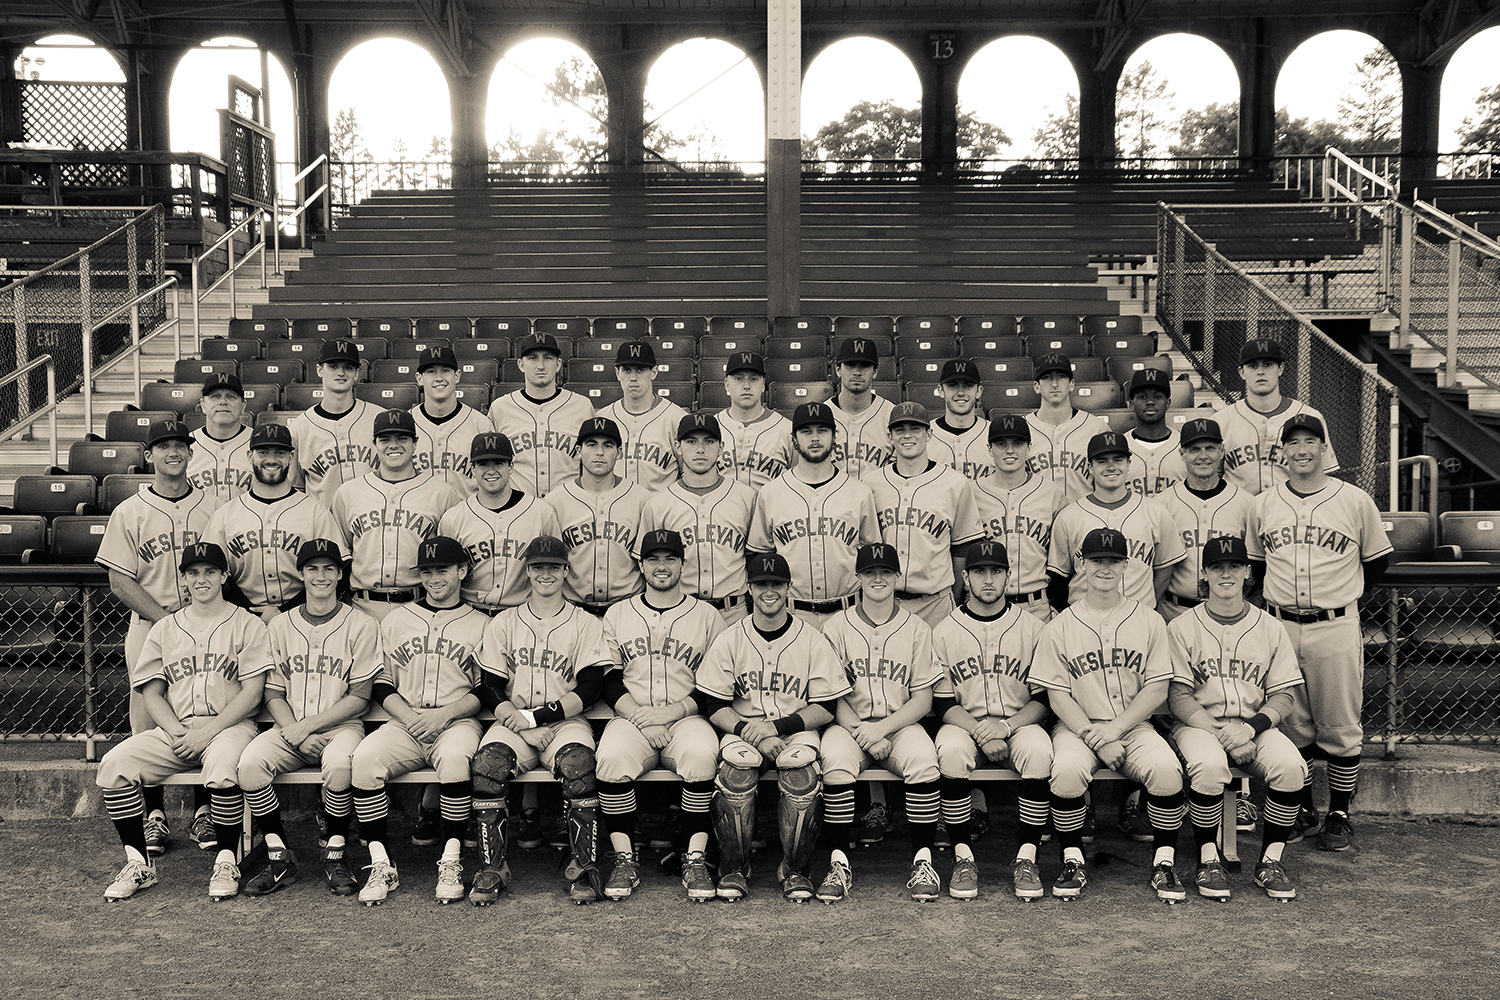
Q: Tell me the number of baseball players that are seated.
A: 10